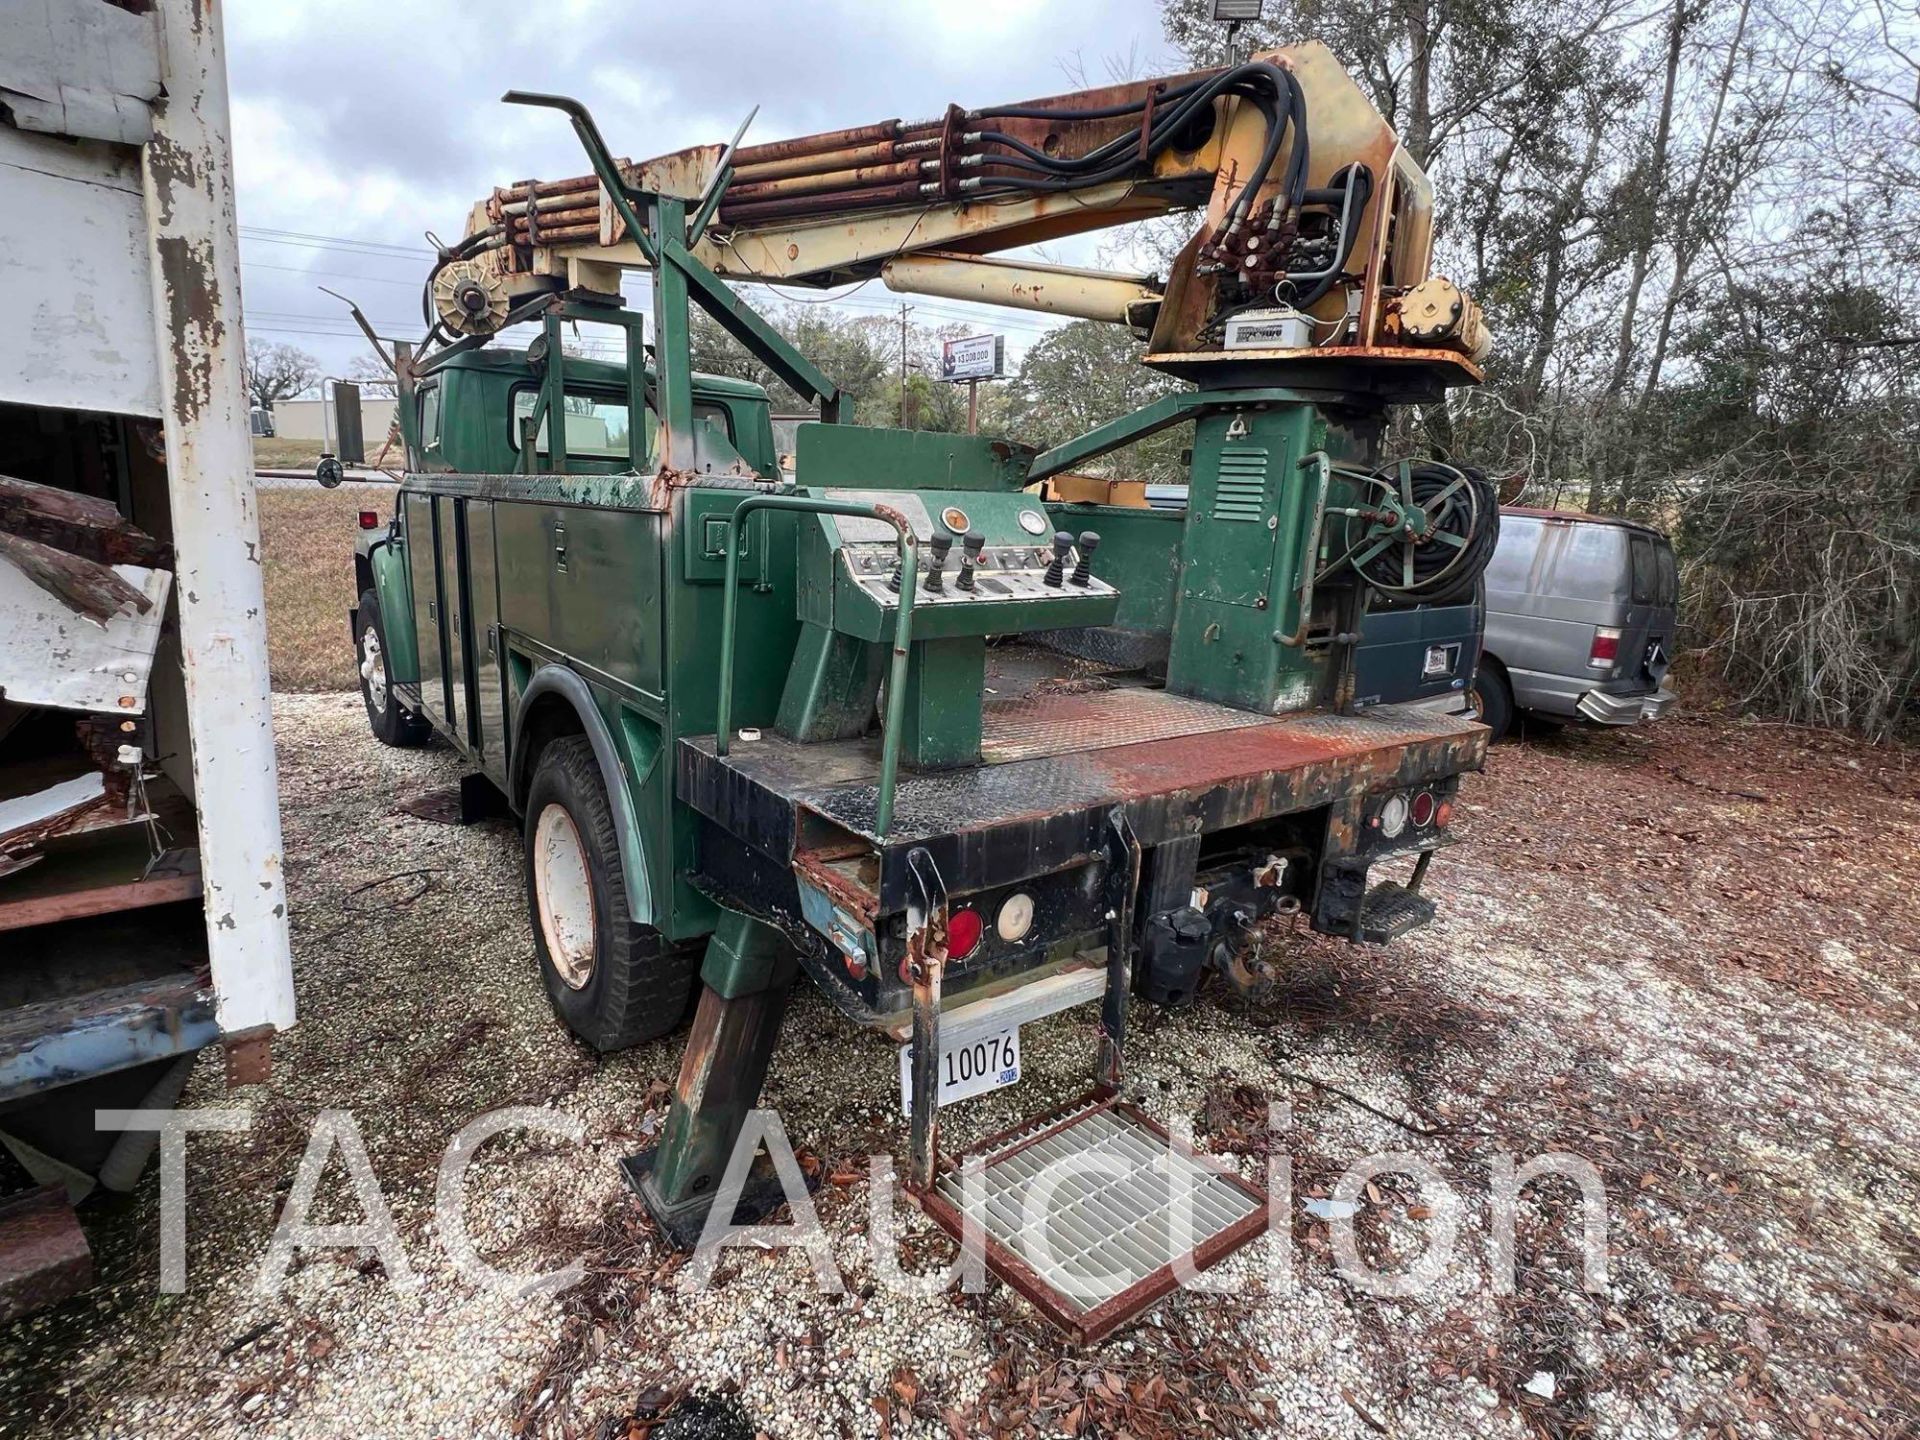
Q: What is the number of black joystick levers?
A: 5